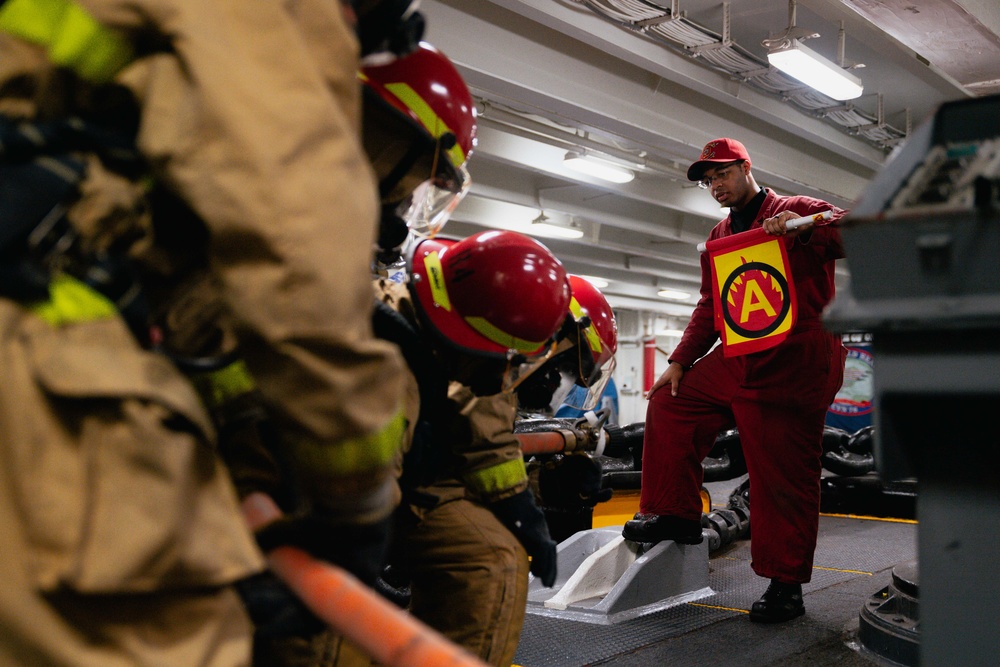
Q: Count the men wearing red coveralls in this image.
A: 1